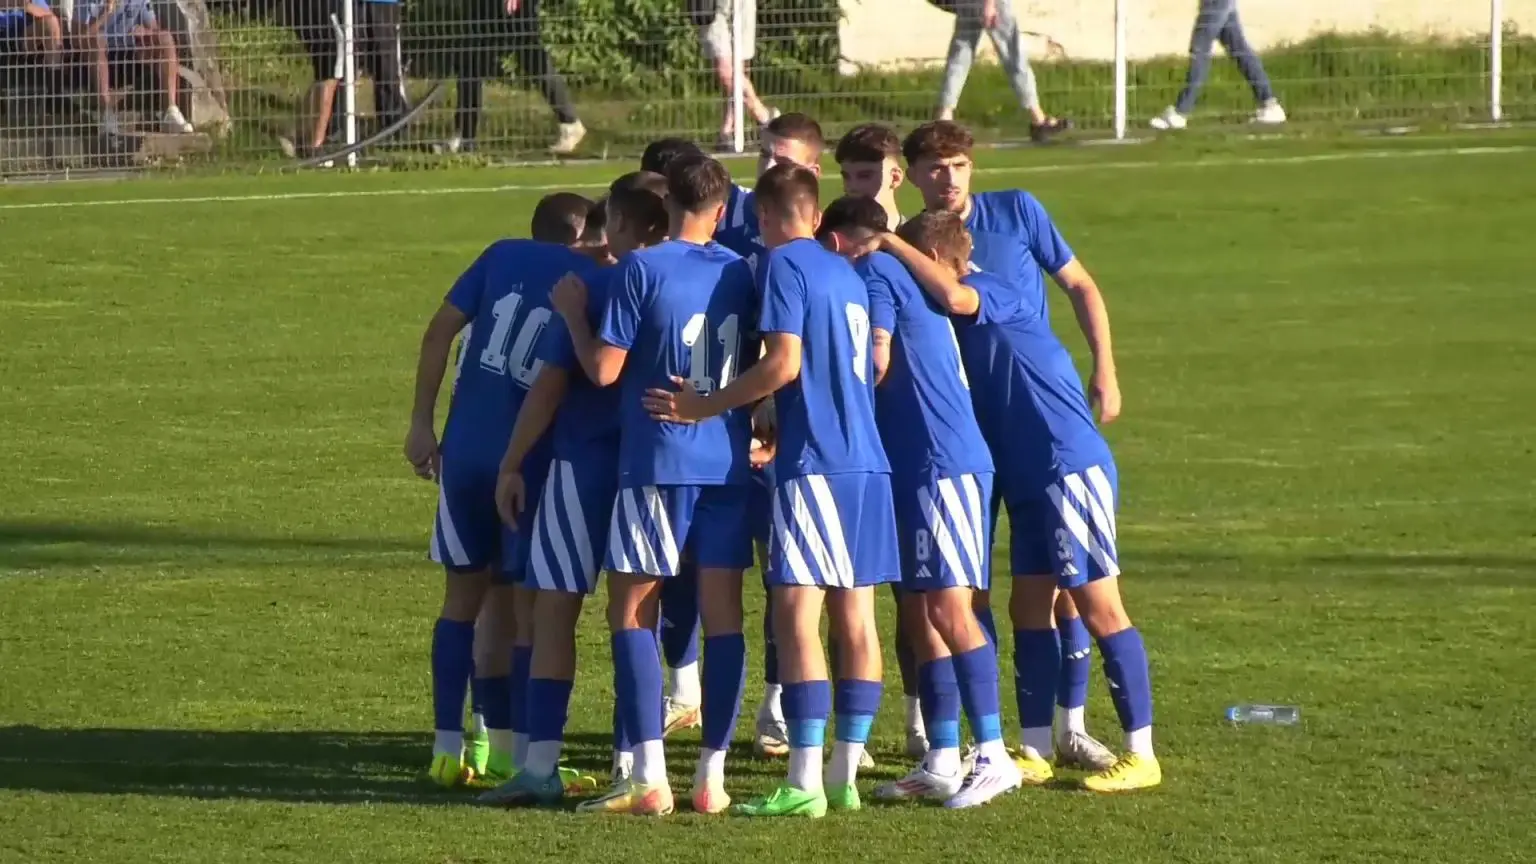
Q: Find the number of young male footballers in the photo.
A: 11